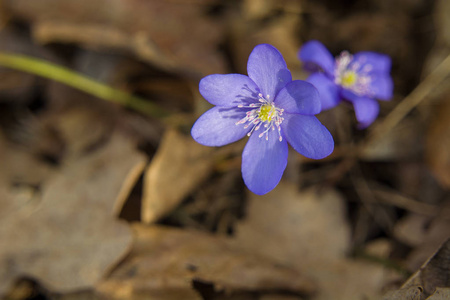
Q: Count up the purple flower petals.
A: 11